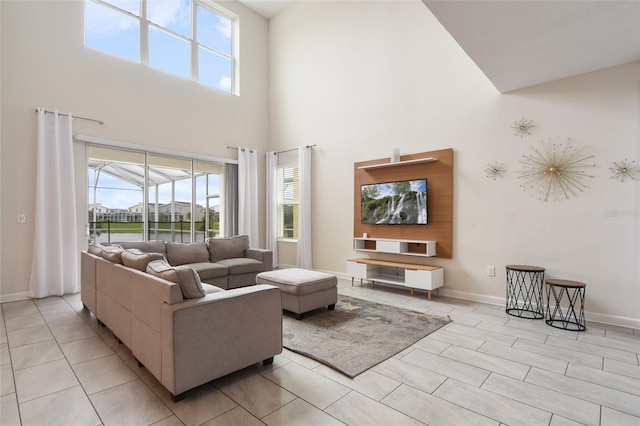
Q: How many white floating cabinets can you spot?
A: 1